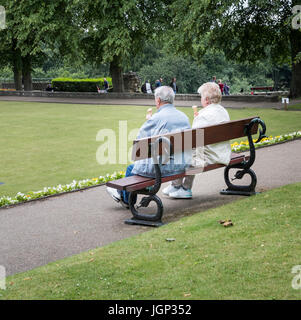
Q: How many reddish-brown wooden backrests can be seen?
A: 1